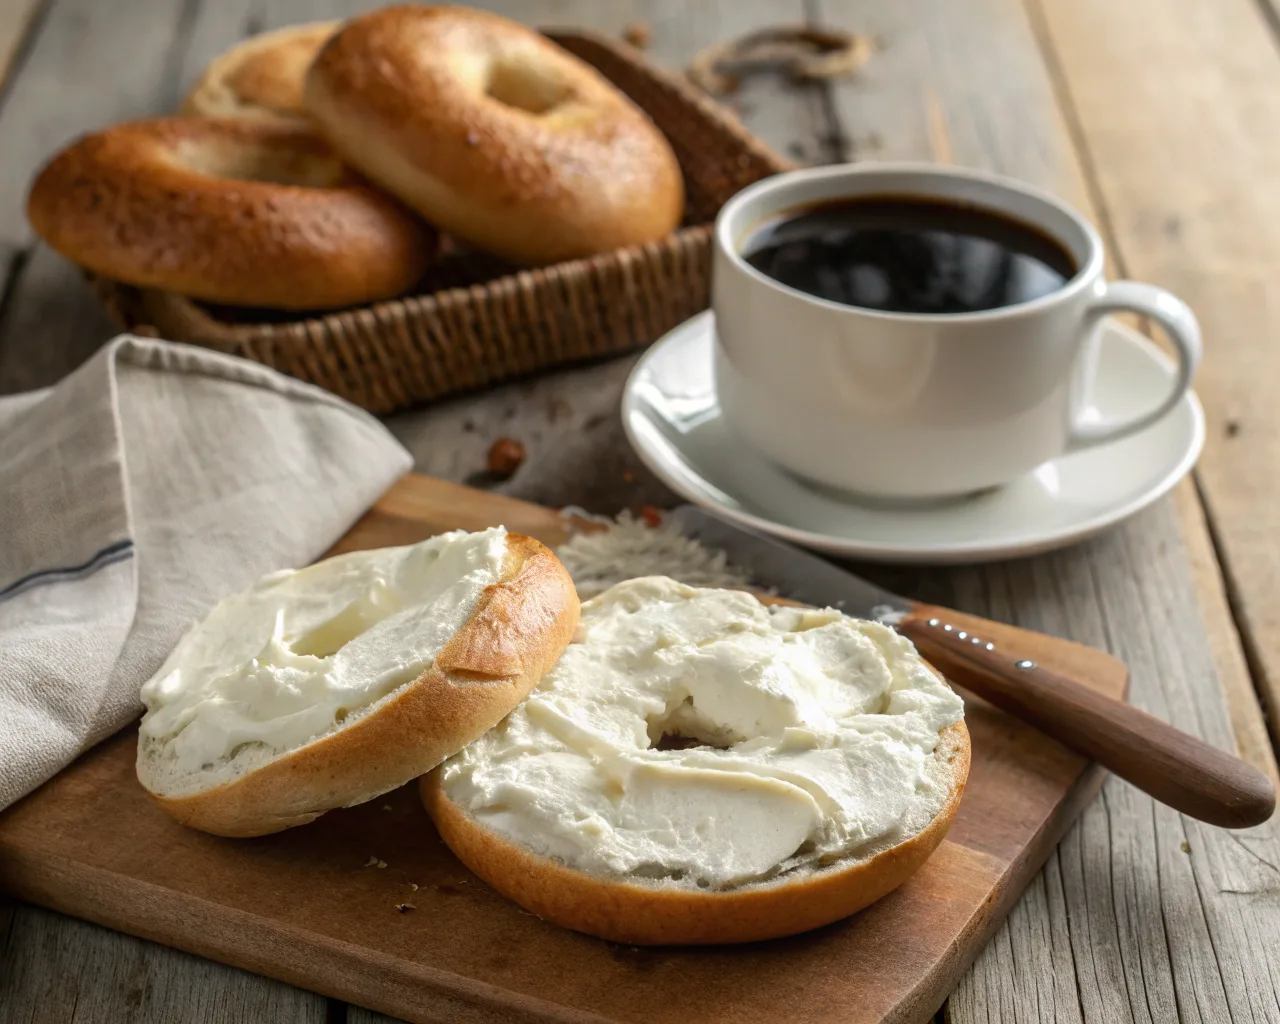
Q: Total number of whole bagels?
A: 3